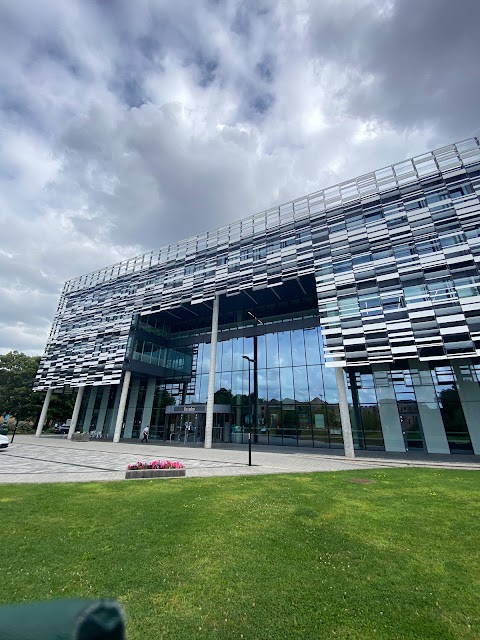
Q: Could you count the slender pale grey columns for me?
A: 5